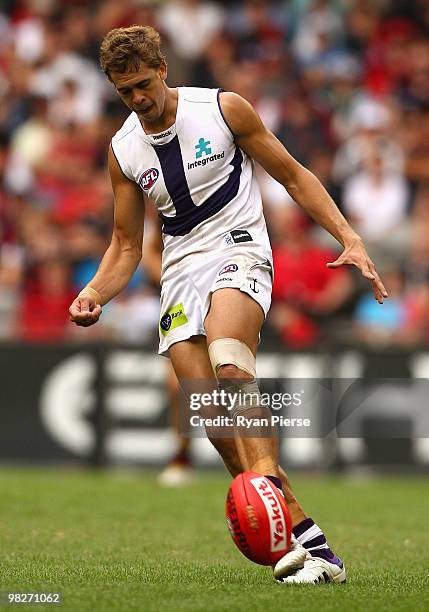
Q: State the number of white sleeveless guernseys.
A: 1